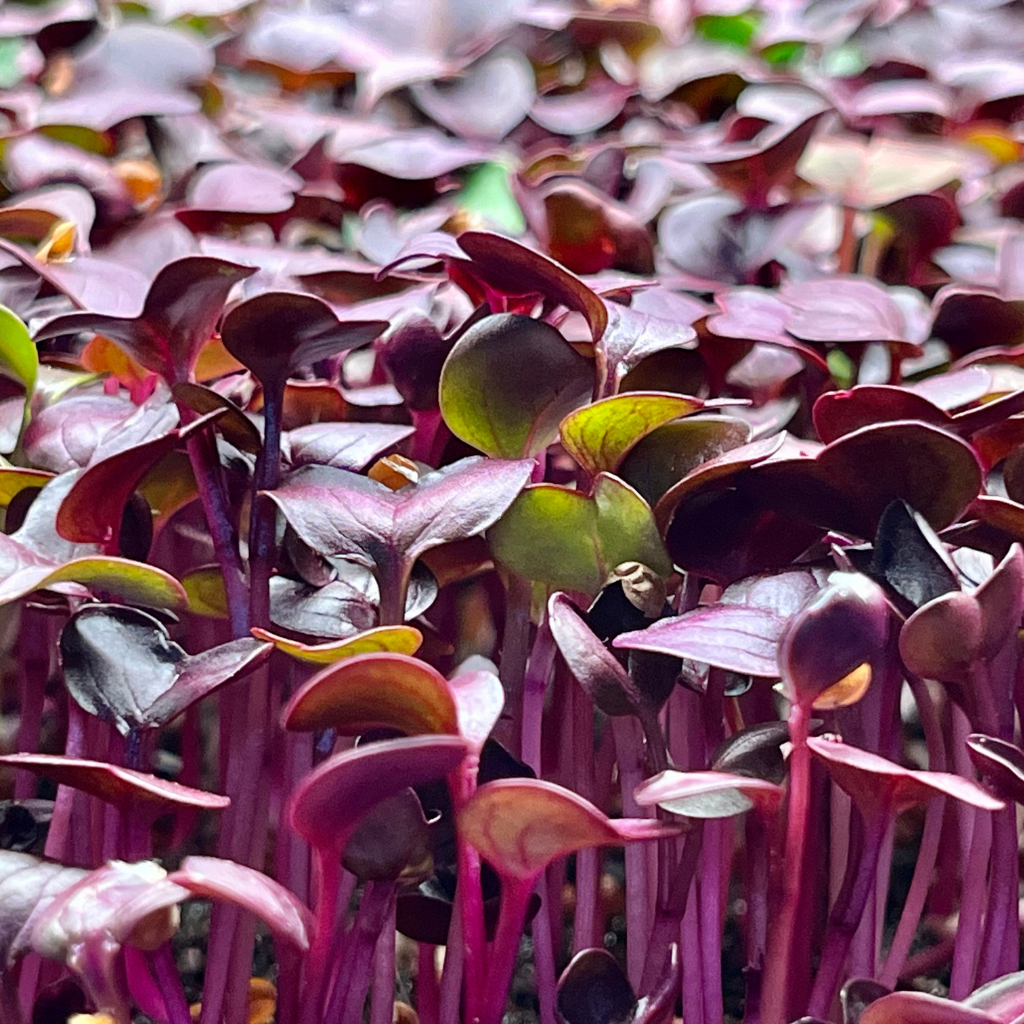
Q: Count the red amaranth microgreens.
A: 0